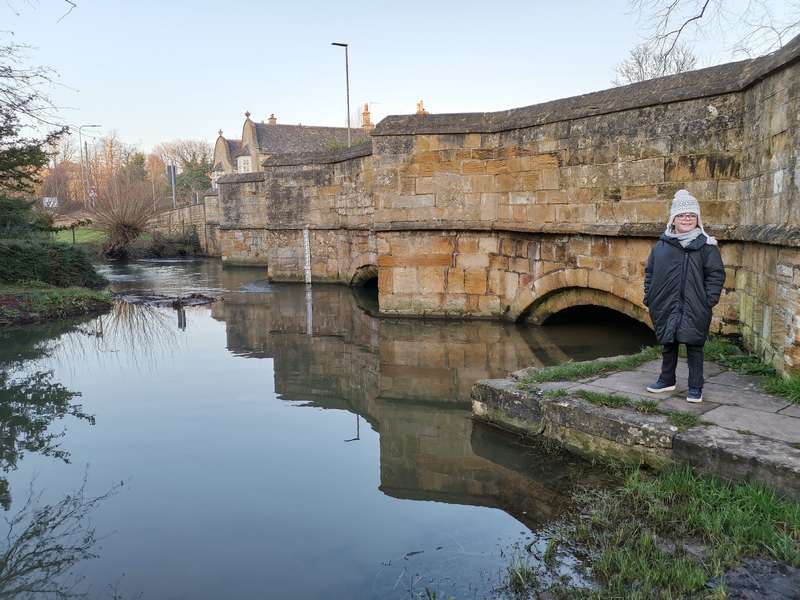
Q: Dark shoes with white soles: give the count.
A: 2